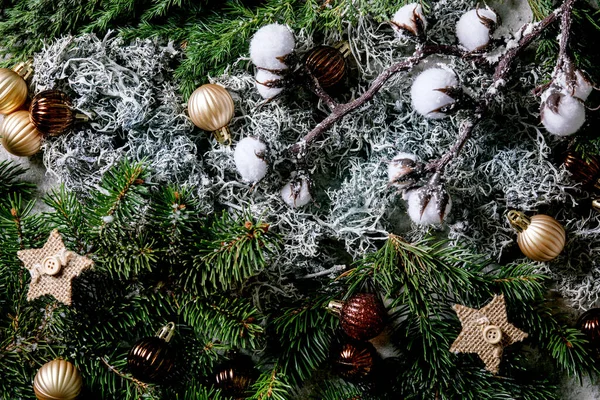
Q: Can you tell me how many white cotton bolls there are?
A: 11